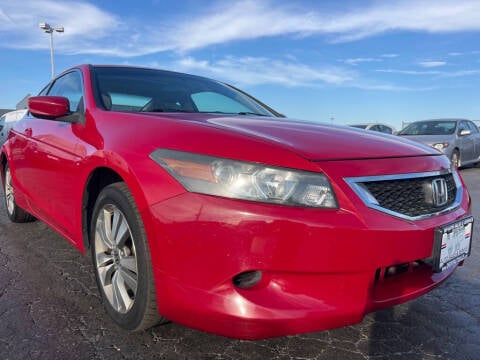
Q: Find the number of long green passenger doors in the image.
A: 0